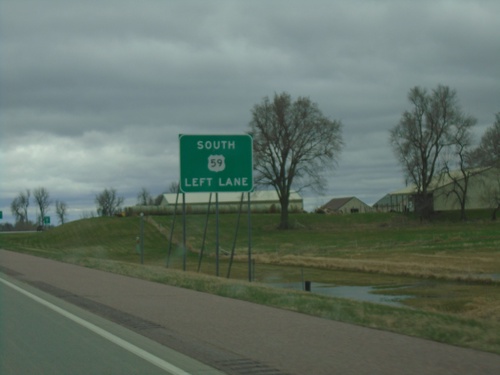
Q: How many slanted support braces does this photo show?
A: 3